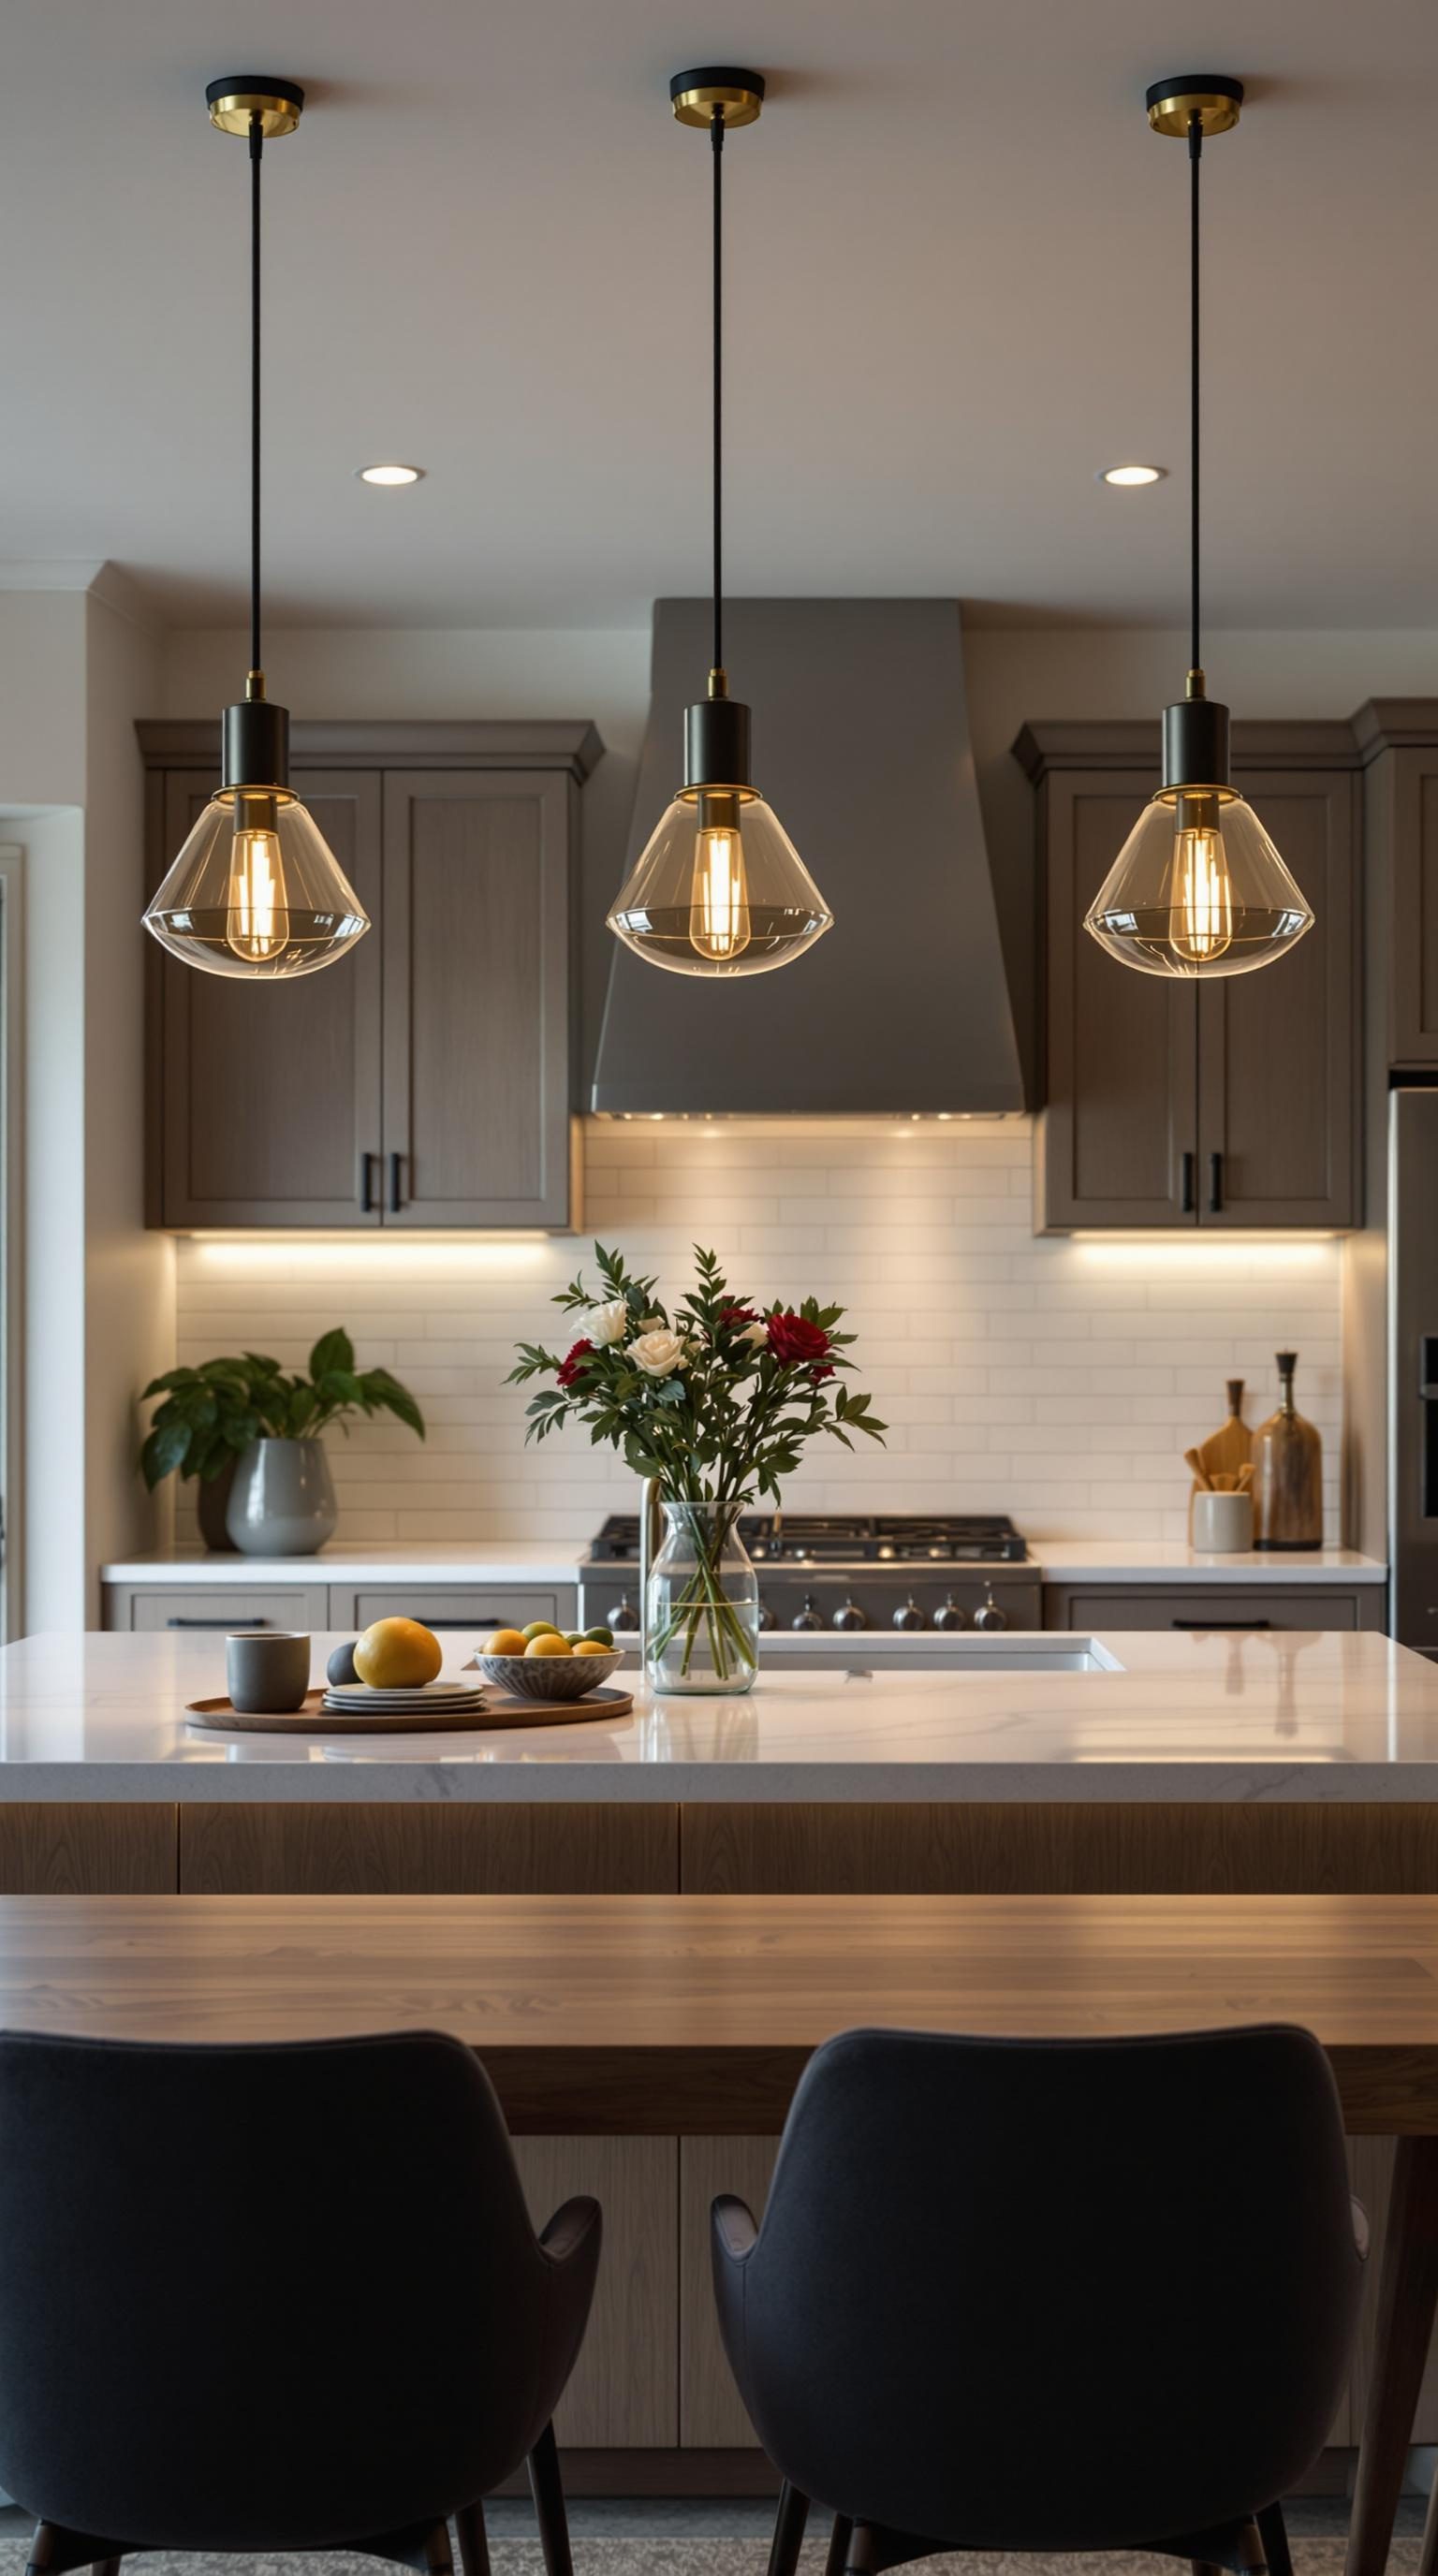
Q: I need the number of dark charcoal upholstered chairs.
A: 2